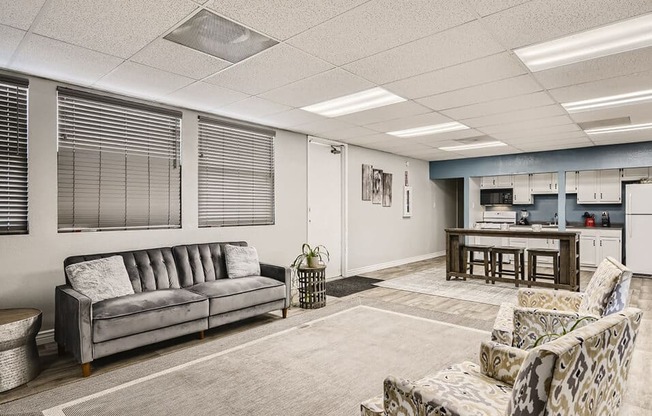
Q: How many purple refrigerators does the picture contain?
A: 0